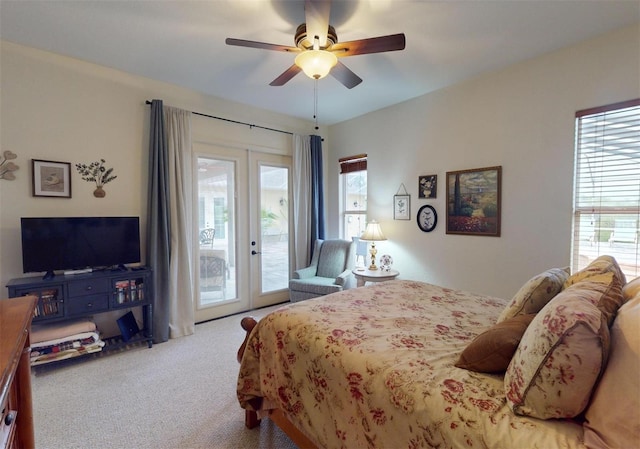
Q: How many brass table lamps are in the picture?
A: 1